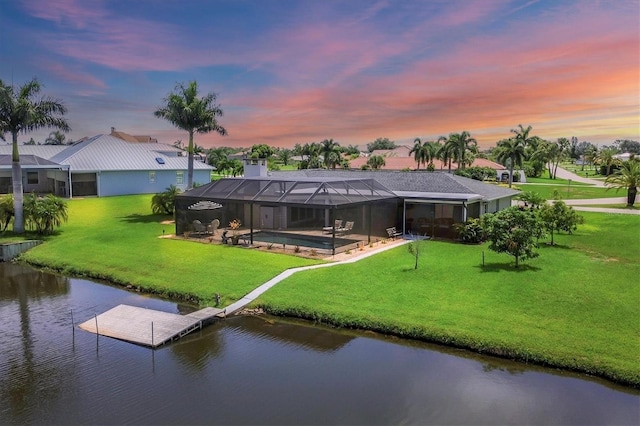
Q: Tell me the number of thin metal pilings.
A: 3